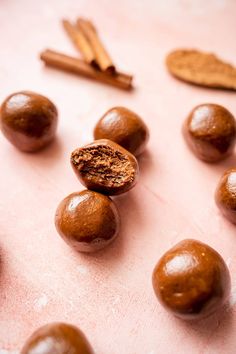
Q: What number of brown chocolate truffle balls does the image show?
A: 8